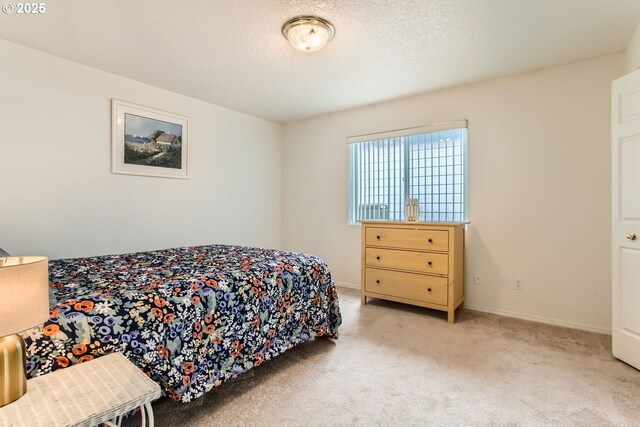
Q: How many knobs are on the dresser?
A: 6